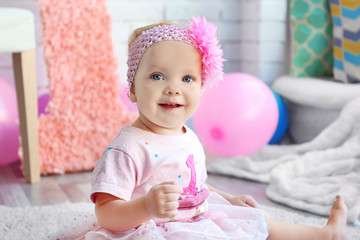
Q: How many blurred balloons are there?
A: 5